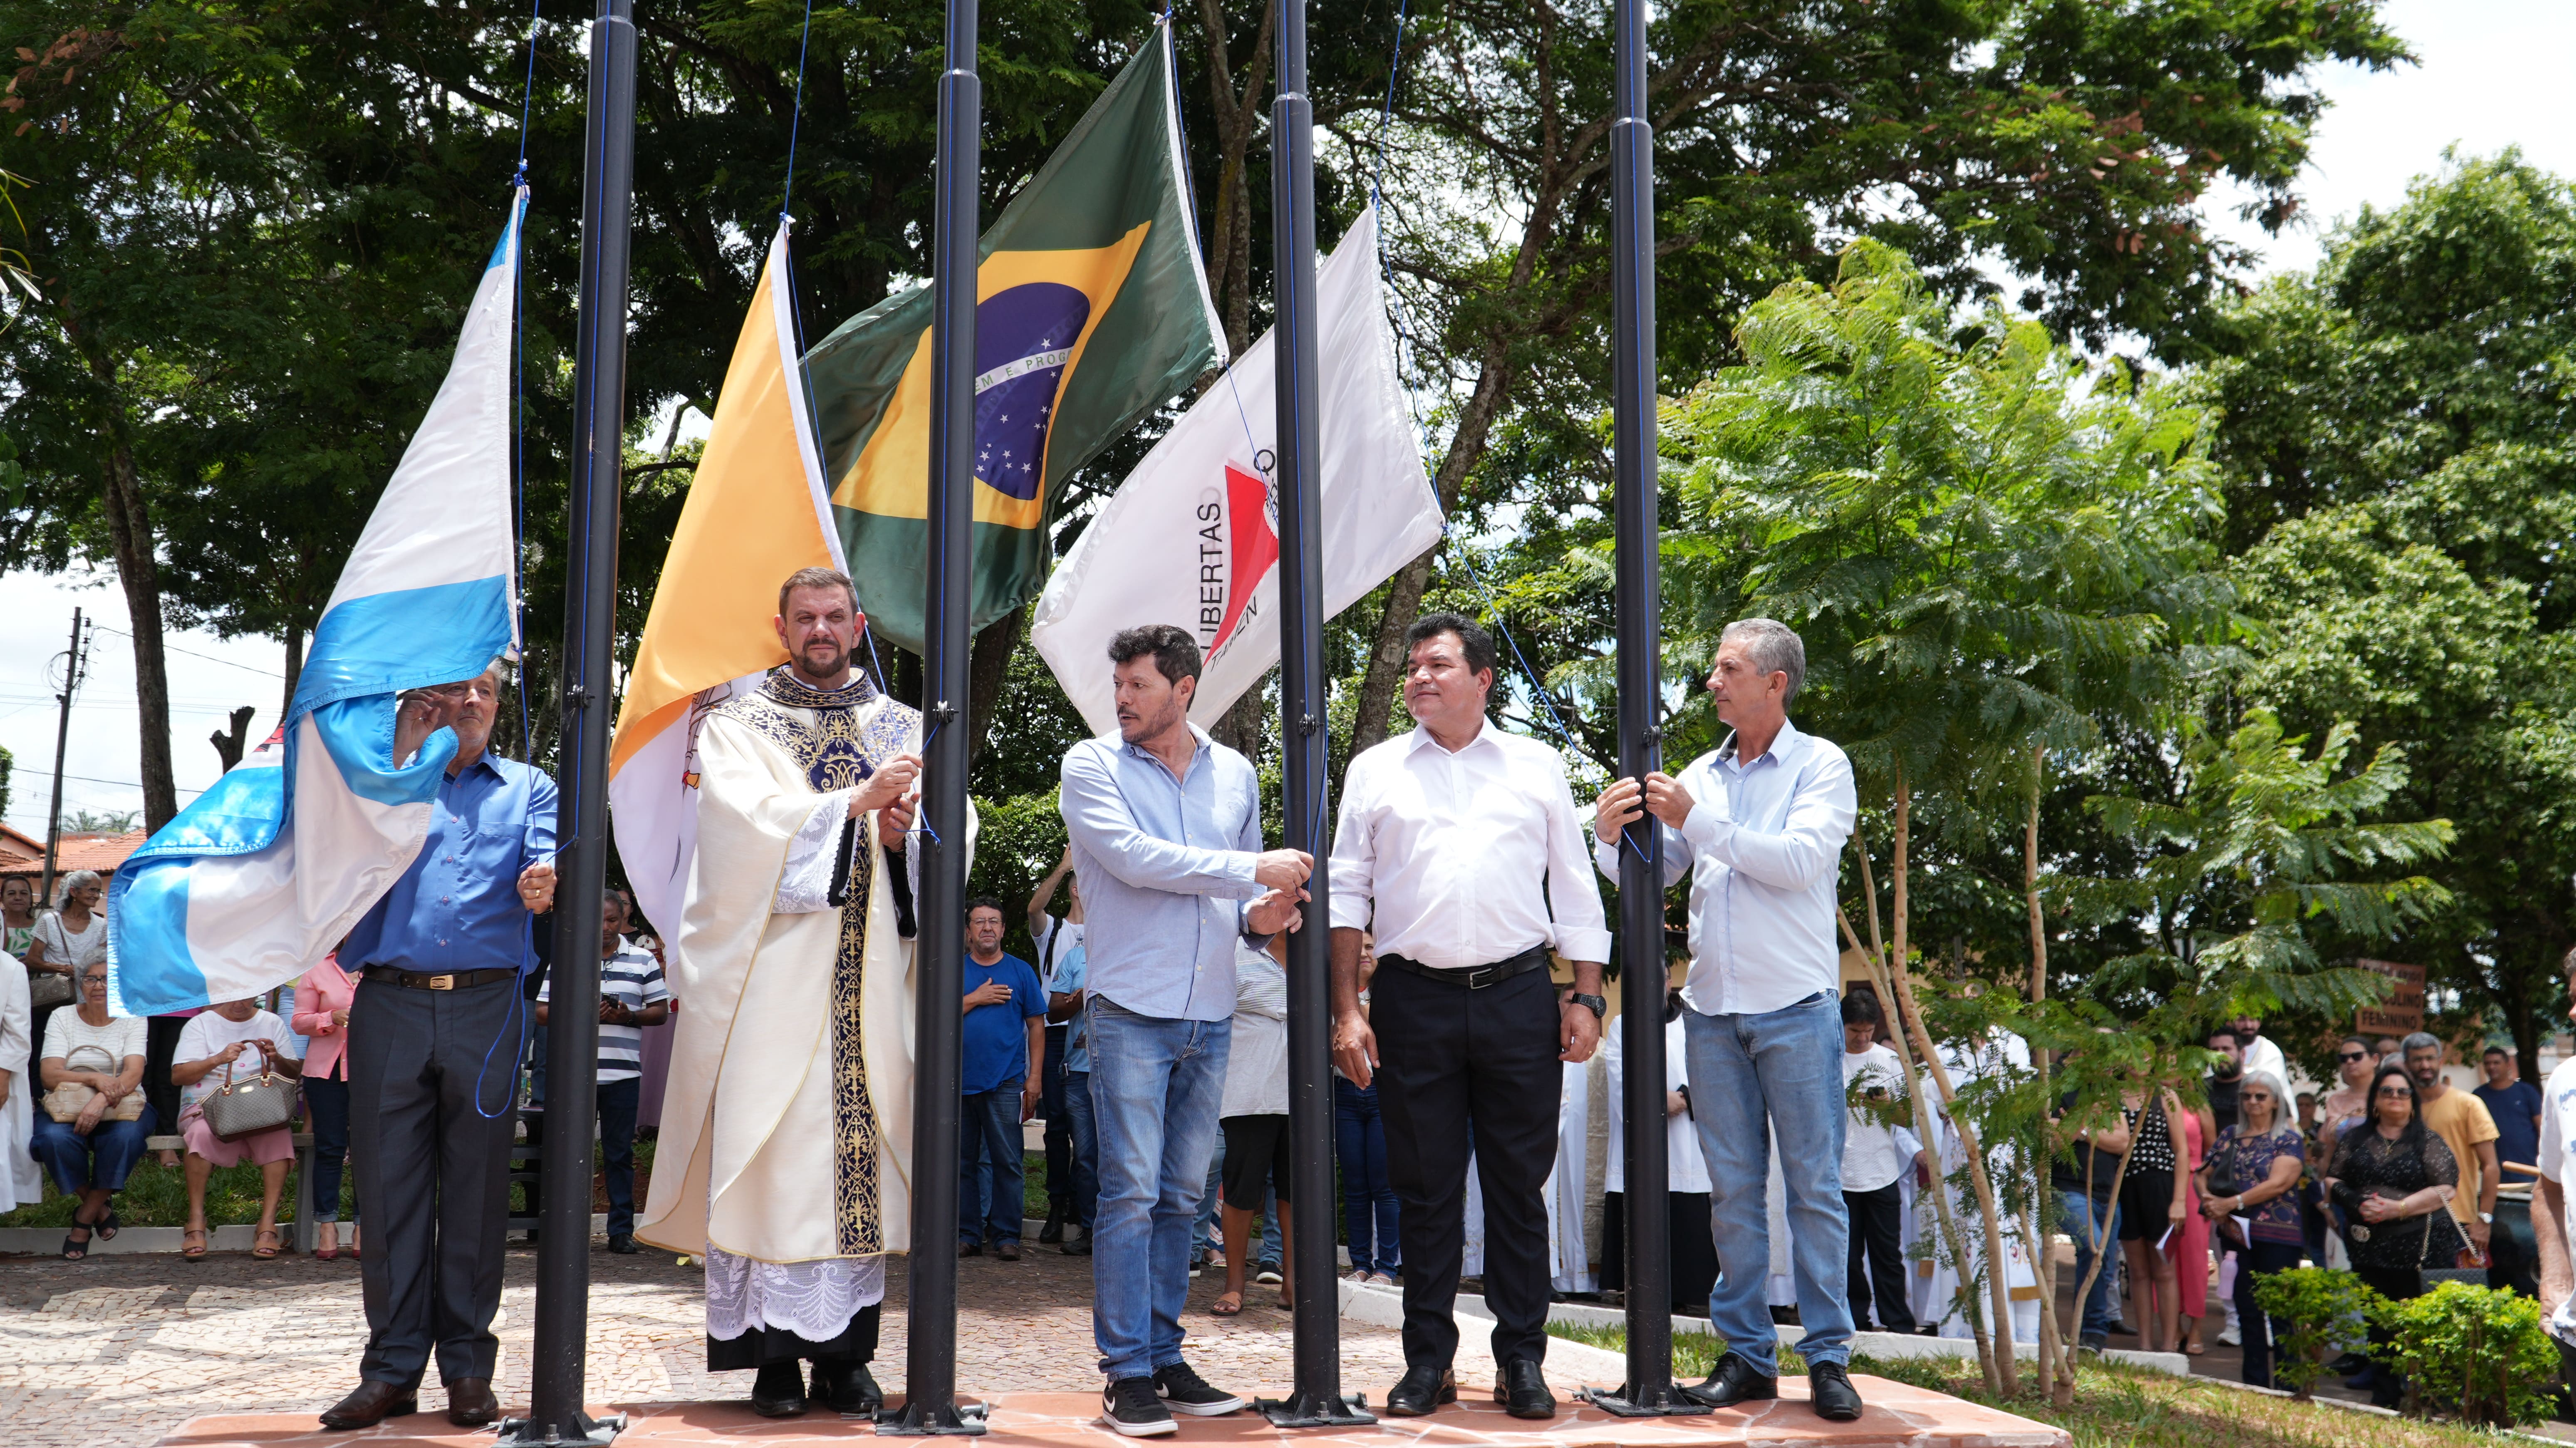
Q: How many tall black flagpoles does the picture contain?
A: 4